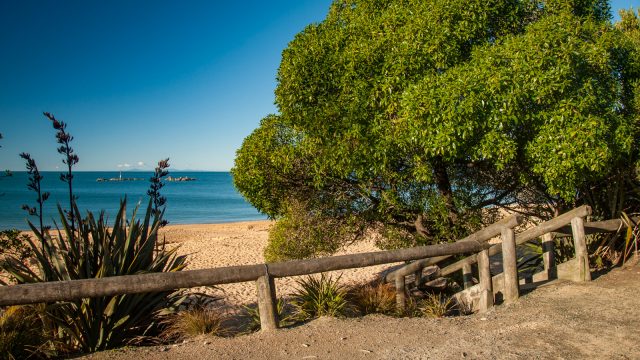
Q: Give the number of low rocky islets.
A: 2